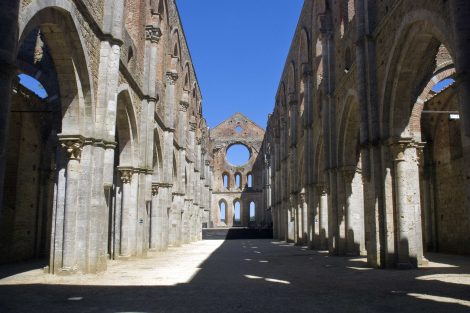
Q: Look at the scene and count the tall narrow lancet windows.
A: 6